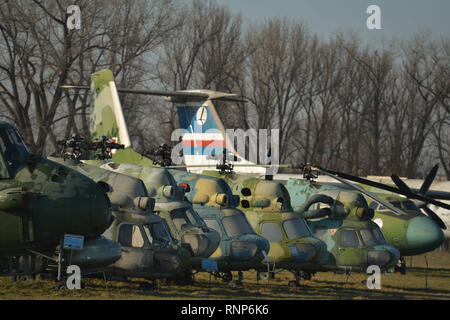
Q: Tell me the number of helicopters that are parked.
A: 6